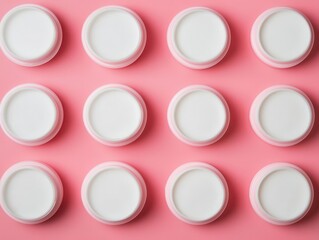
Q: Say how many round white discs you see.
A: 12